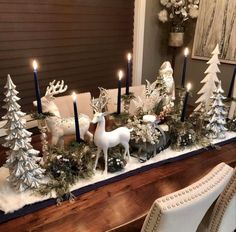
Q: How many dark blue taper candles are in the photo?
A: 7